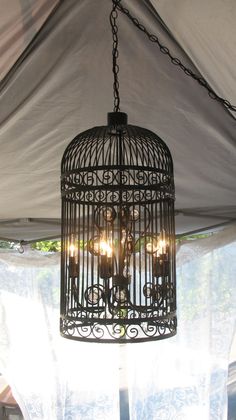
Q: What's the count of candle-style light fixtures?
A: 5